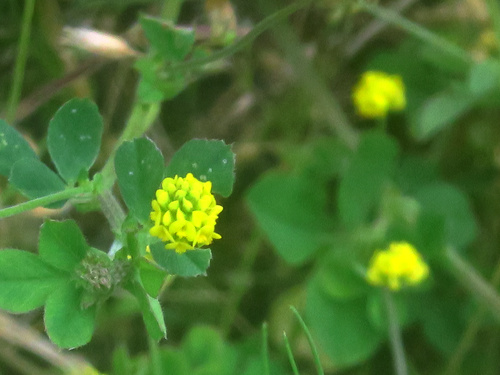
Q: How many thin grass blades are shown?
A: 3